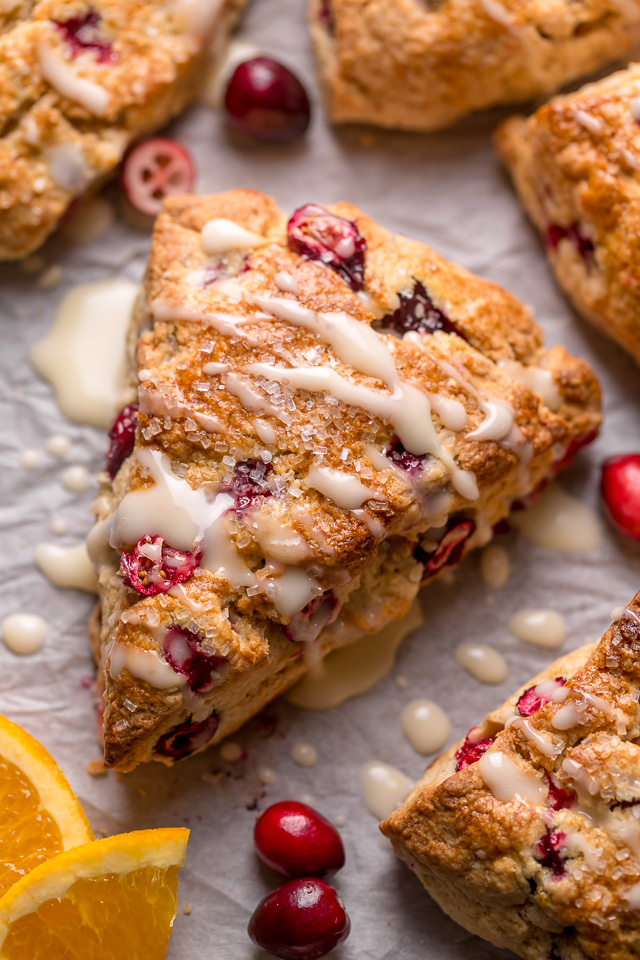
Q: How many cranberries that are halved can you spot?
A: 1